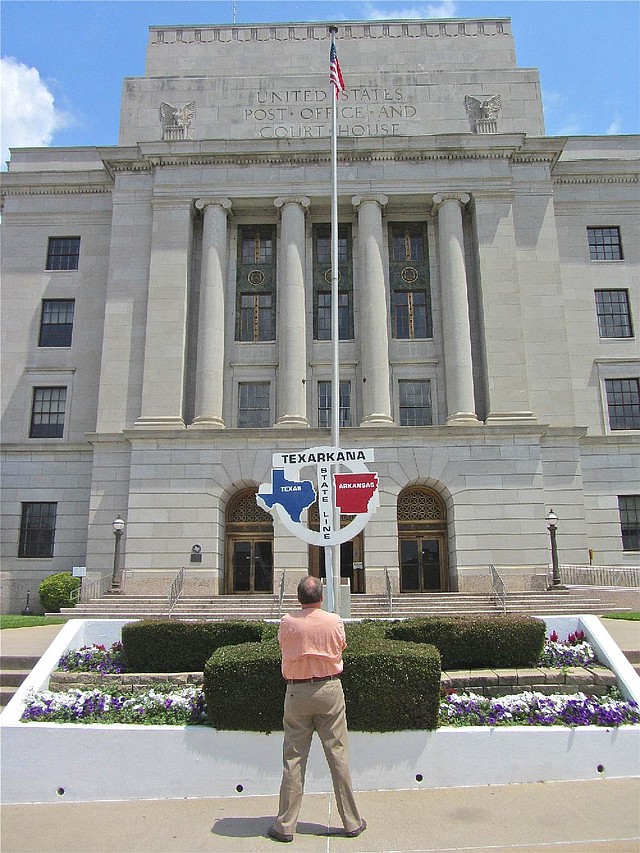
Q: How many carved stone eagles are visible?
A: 2